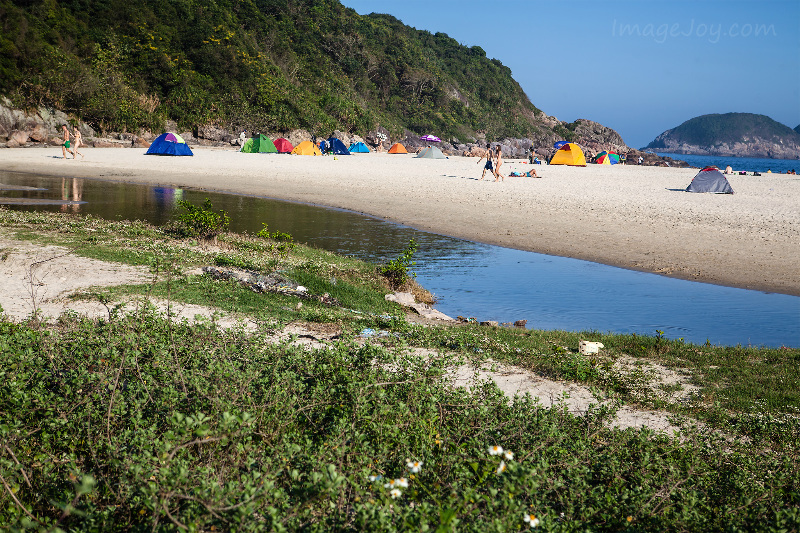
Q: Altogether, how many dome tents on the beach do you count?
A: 10